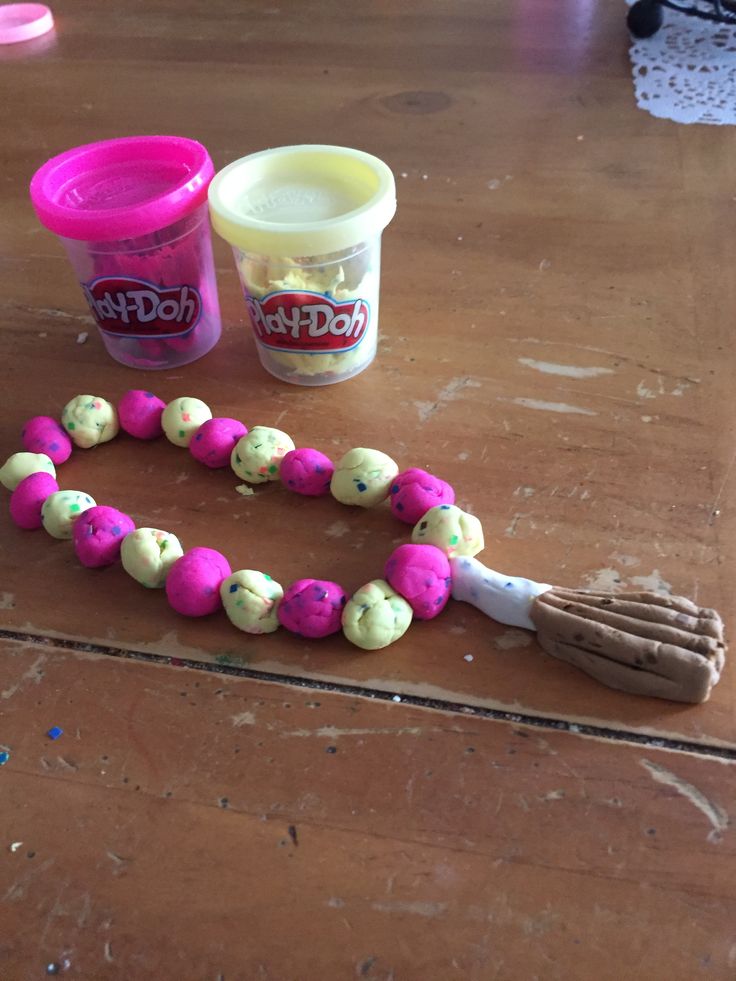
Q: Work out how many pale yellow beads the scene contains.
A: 10